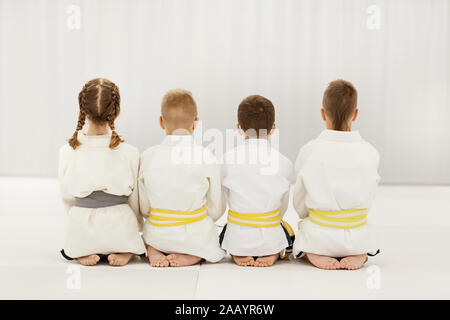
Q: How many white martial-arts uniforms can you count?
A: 4